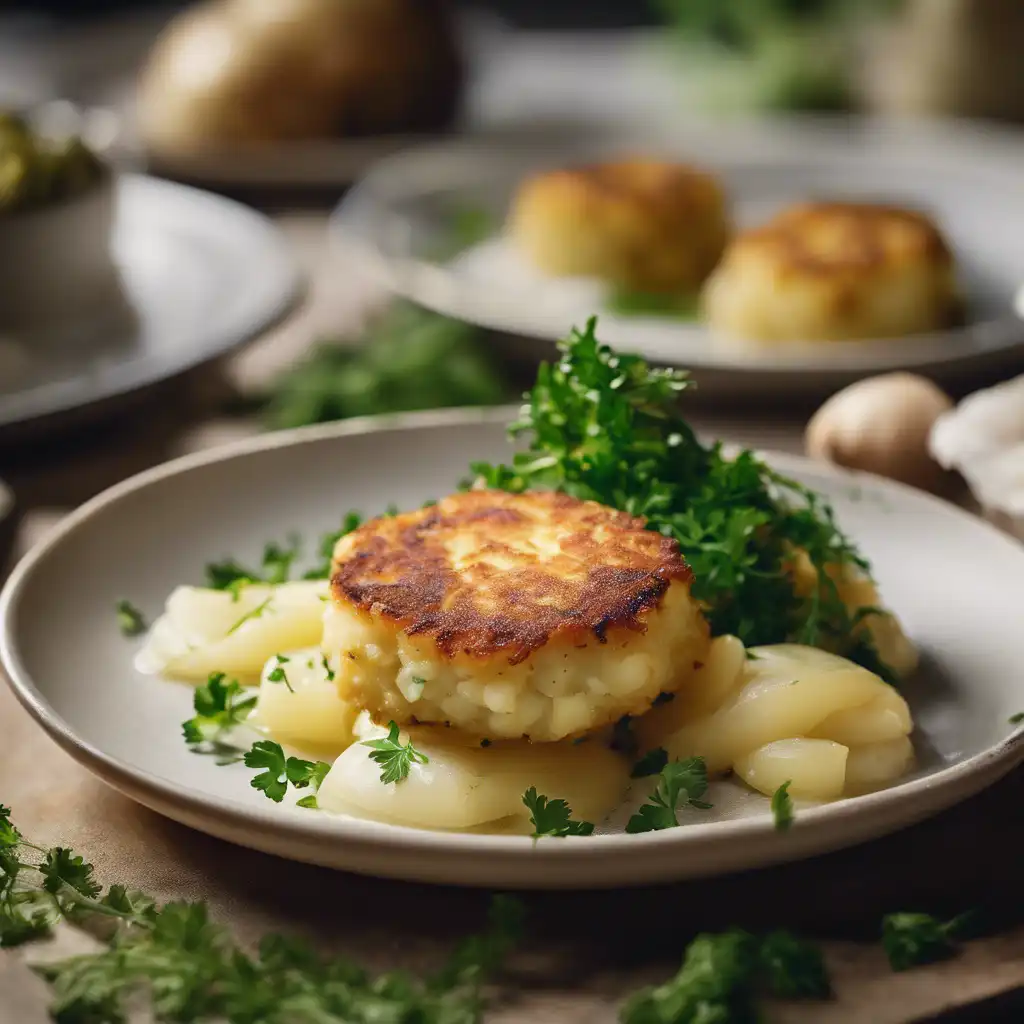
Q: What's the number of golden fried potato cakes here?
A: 3